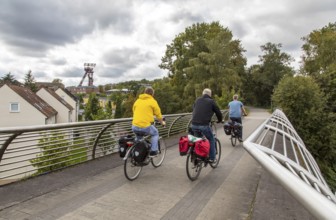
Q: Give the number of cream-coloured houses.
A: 3